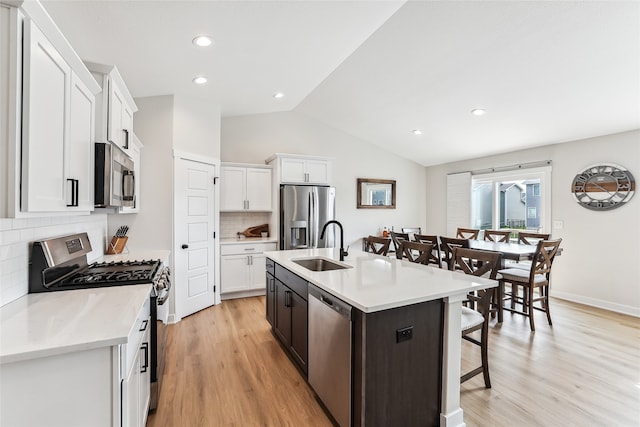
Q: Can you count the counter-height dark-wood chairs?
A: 11